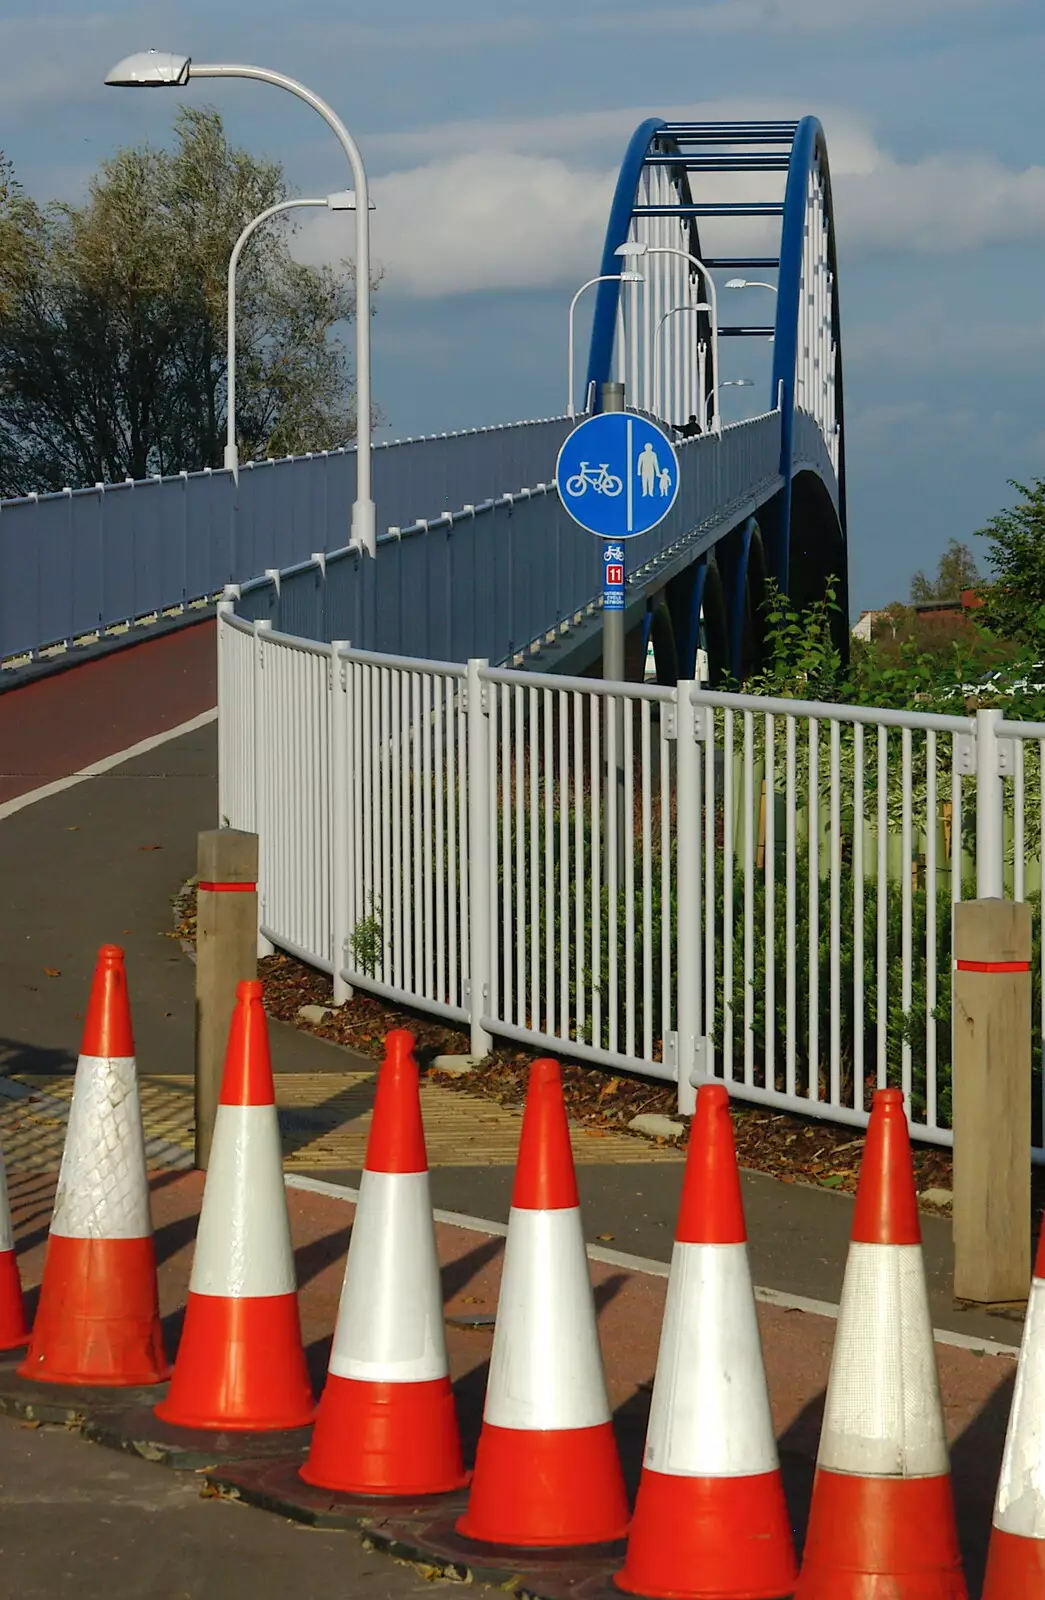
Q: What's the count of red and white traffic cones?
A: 8